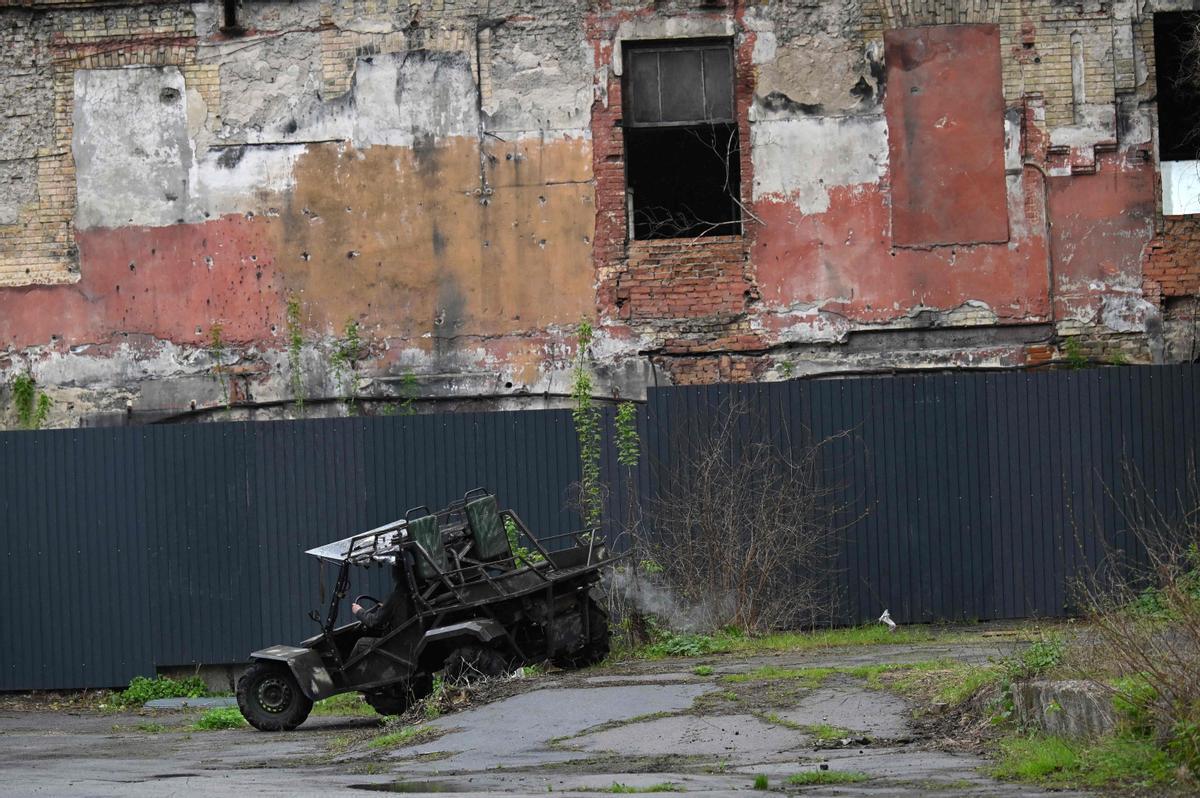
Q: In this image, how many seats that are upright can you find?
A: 2